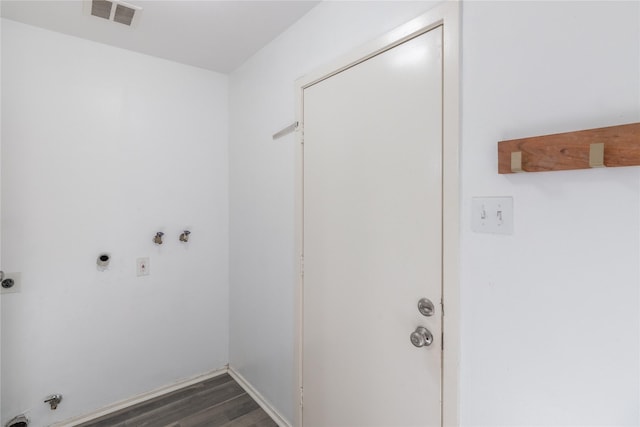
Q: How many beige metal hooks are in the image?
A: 2